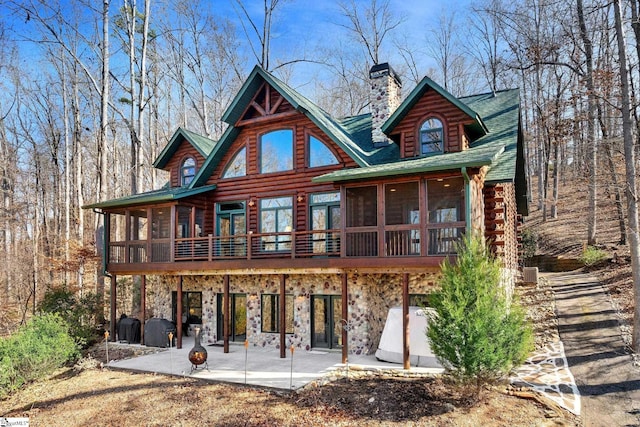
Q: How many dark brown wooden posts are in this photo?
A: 7